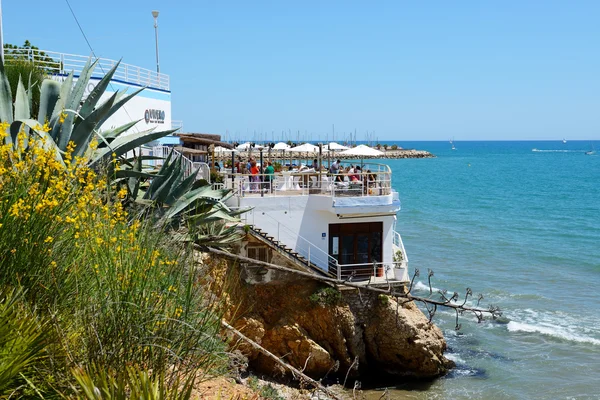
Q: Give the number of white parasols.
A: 6